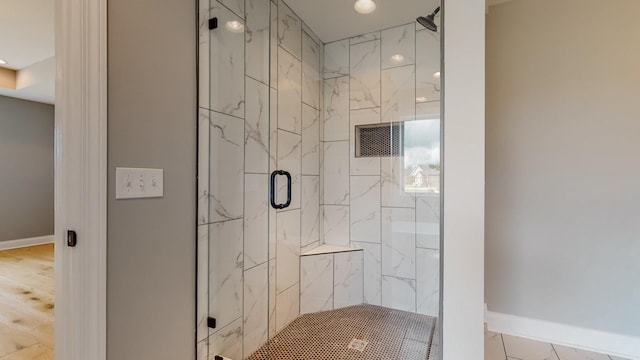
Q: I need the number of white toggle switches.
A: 3